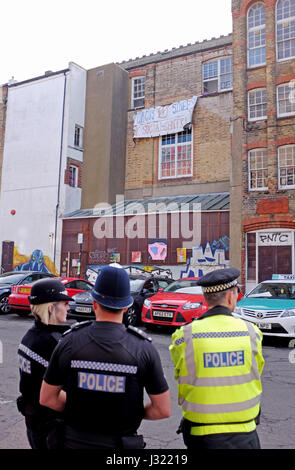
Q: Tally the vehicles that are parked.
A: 5